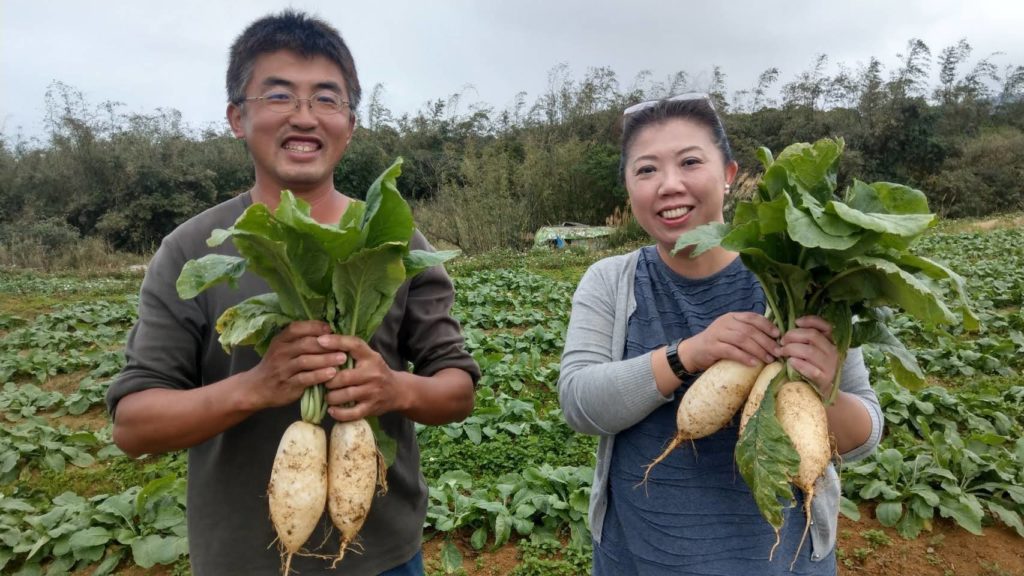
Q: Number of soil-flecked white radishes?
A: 5